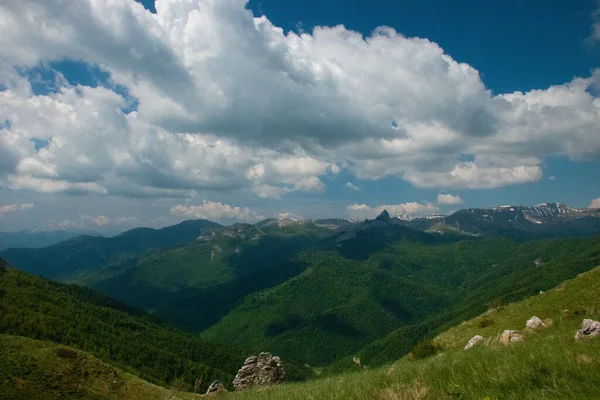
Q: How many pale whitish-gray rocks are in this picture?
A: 6